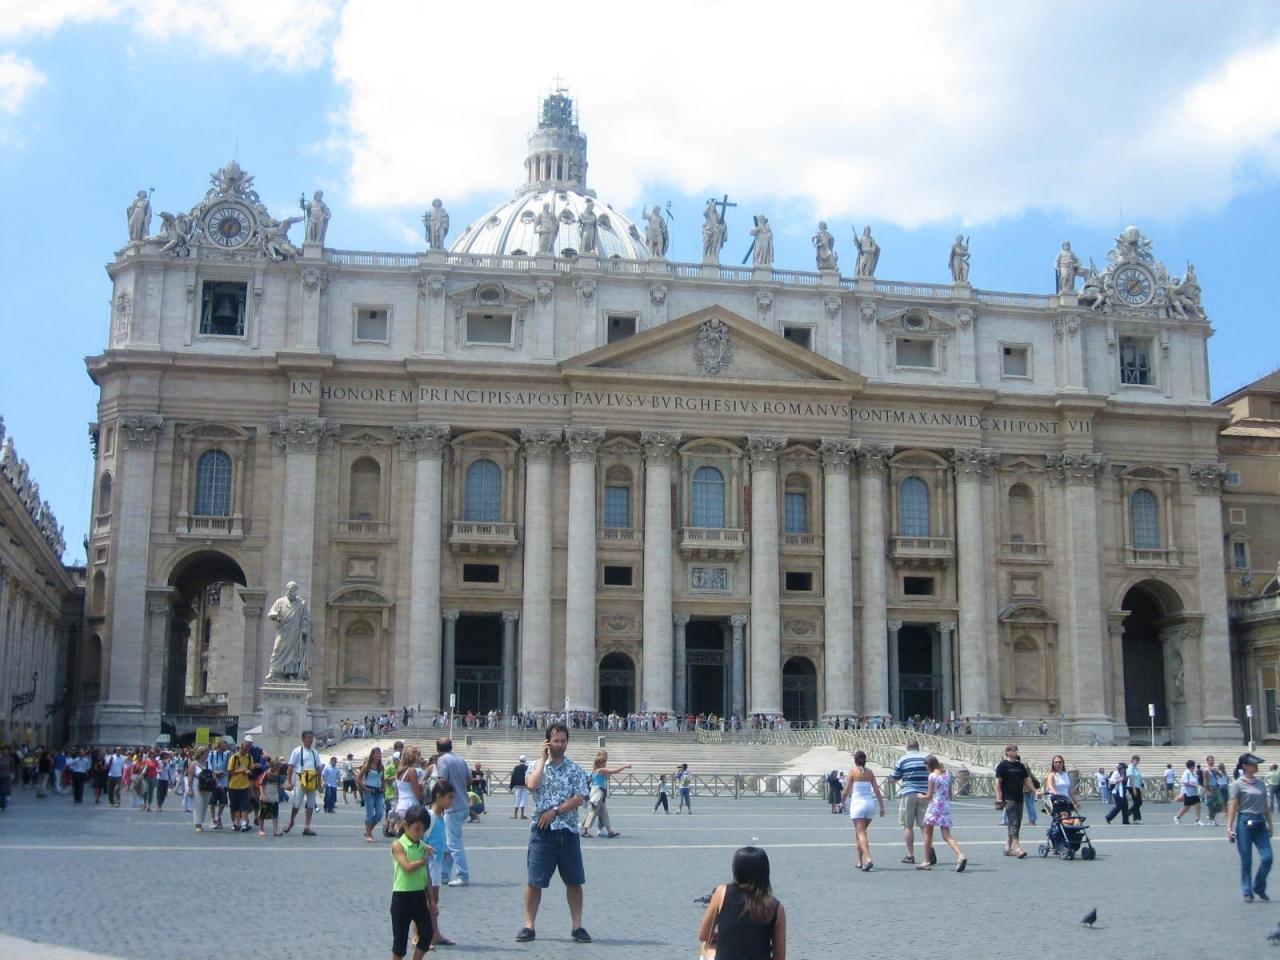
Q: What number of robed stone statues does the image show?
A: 14